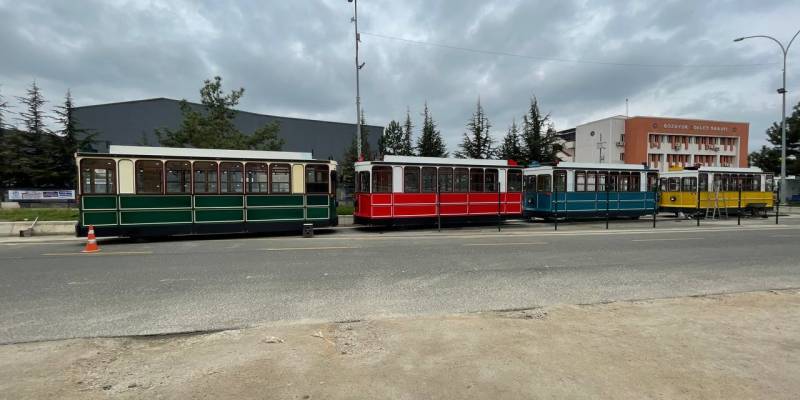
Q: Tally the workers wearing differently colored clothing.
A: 0